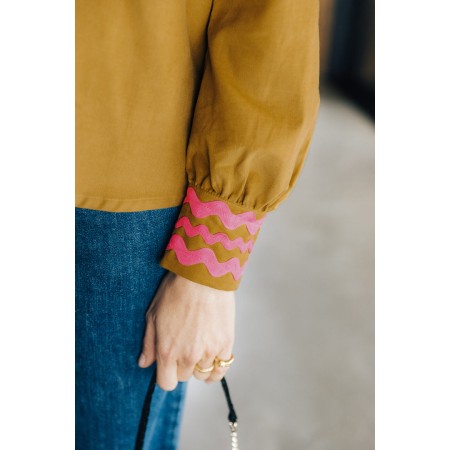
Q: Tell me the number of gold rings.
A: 2